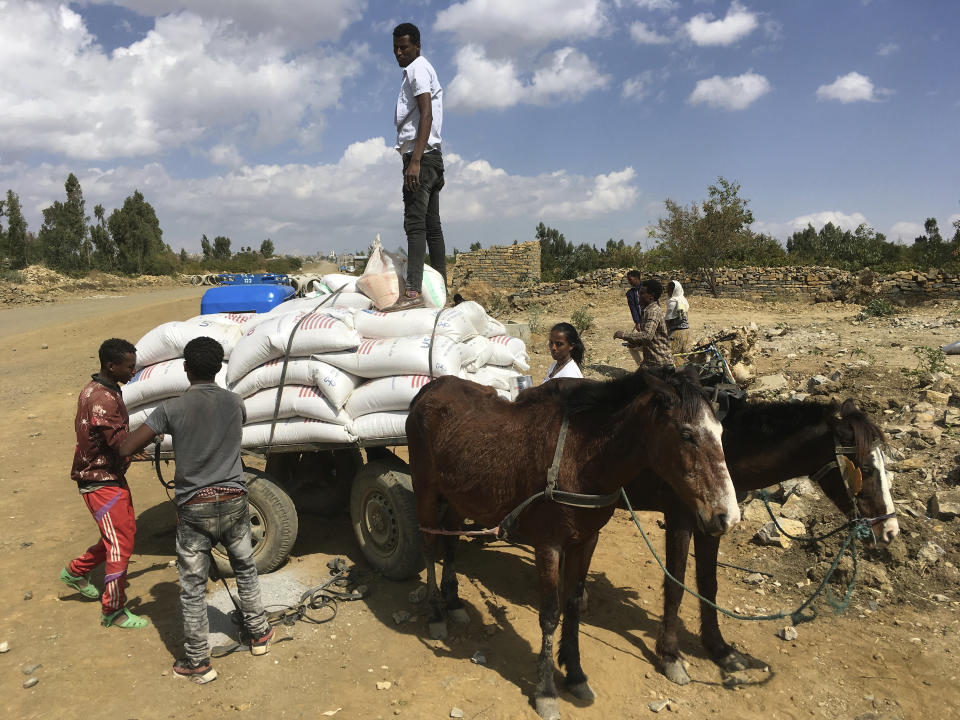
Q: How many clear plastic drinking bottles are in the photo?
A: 0